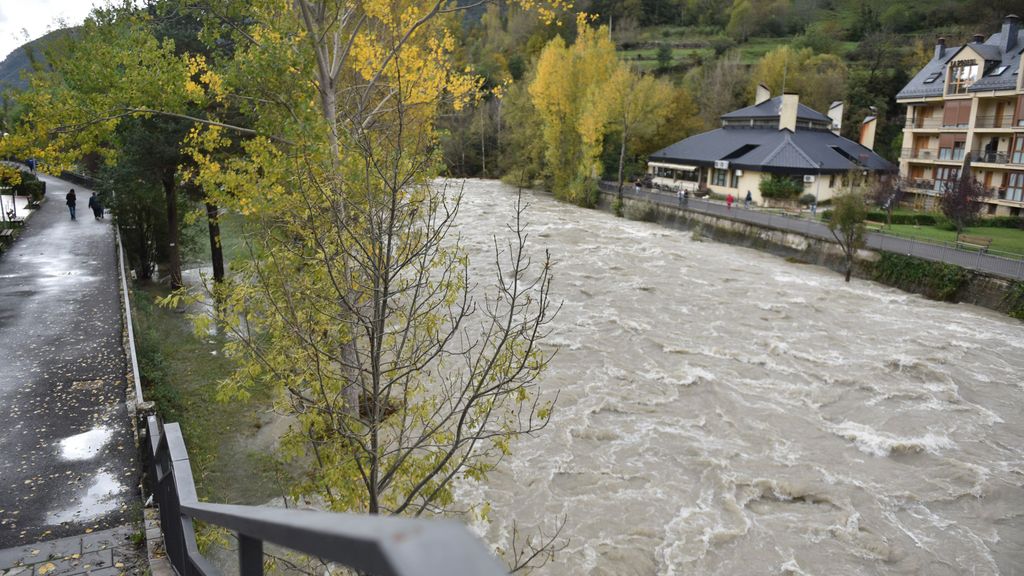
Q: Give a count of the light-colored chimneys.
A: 4